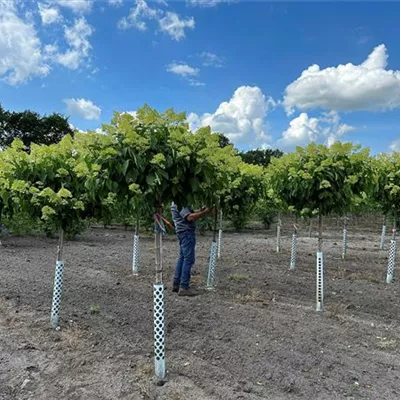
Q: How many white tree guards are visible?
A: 11